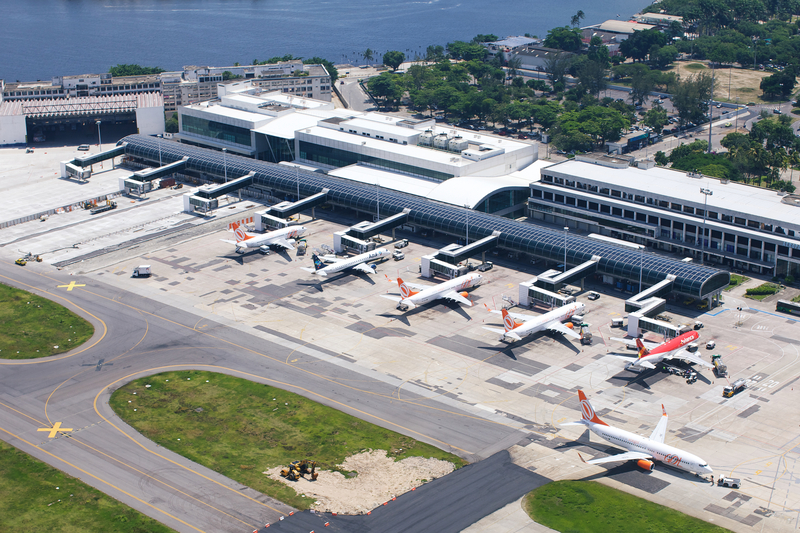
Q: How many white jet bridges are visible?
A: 8